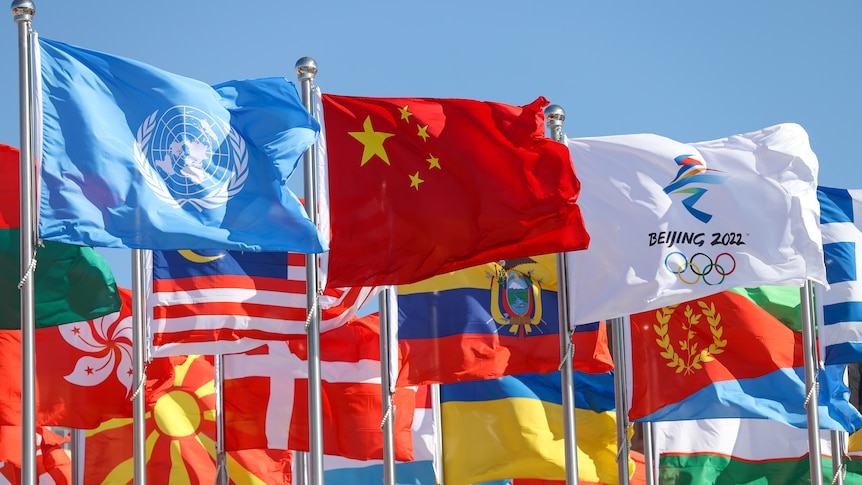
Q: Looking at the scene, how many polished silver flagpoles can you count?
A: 13